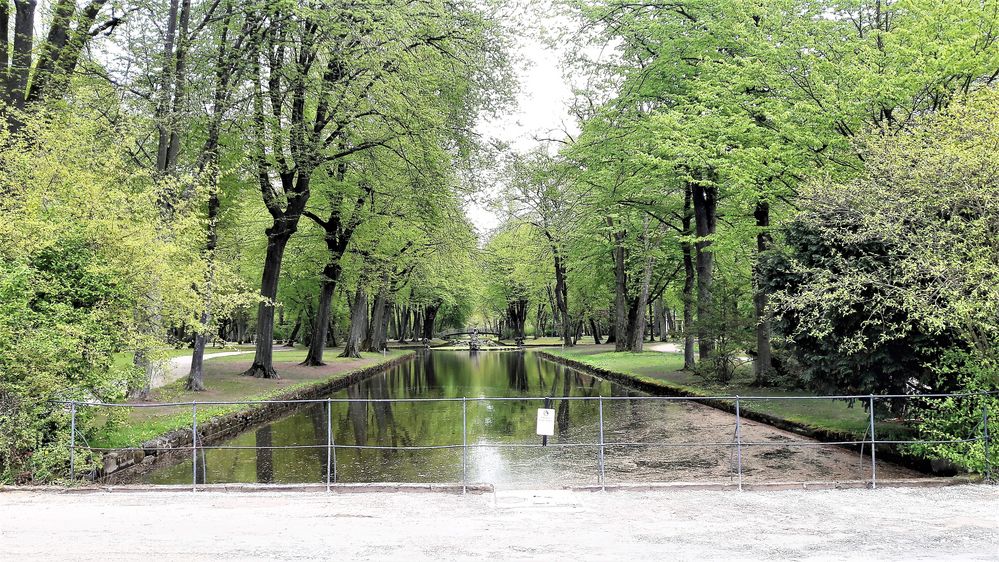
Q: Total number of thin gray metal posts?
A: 8